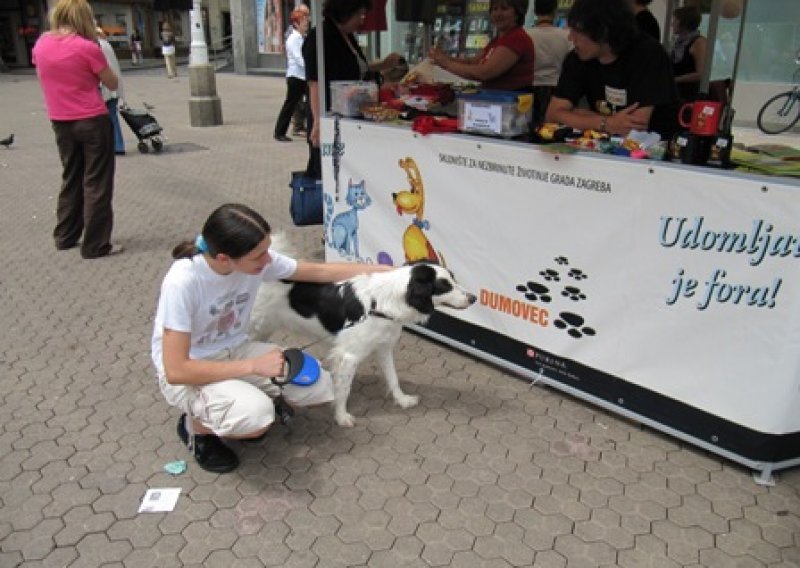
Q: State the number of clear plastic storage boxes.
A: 2